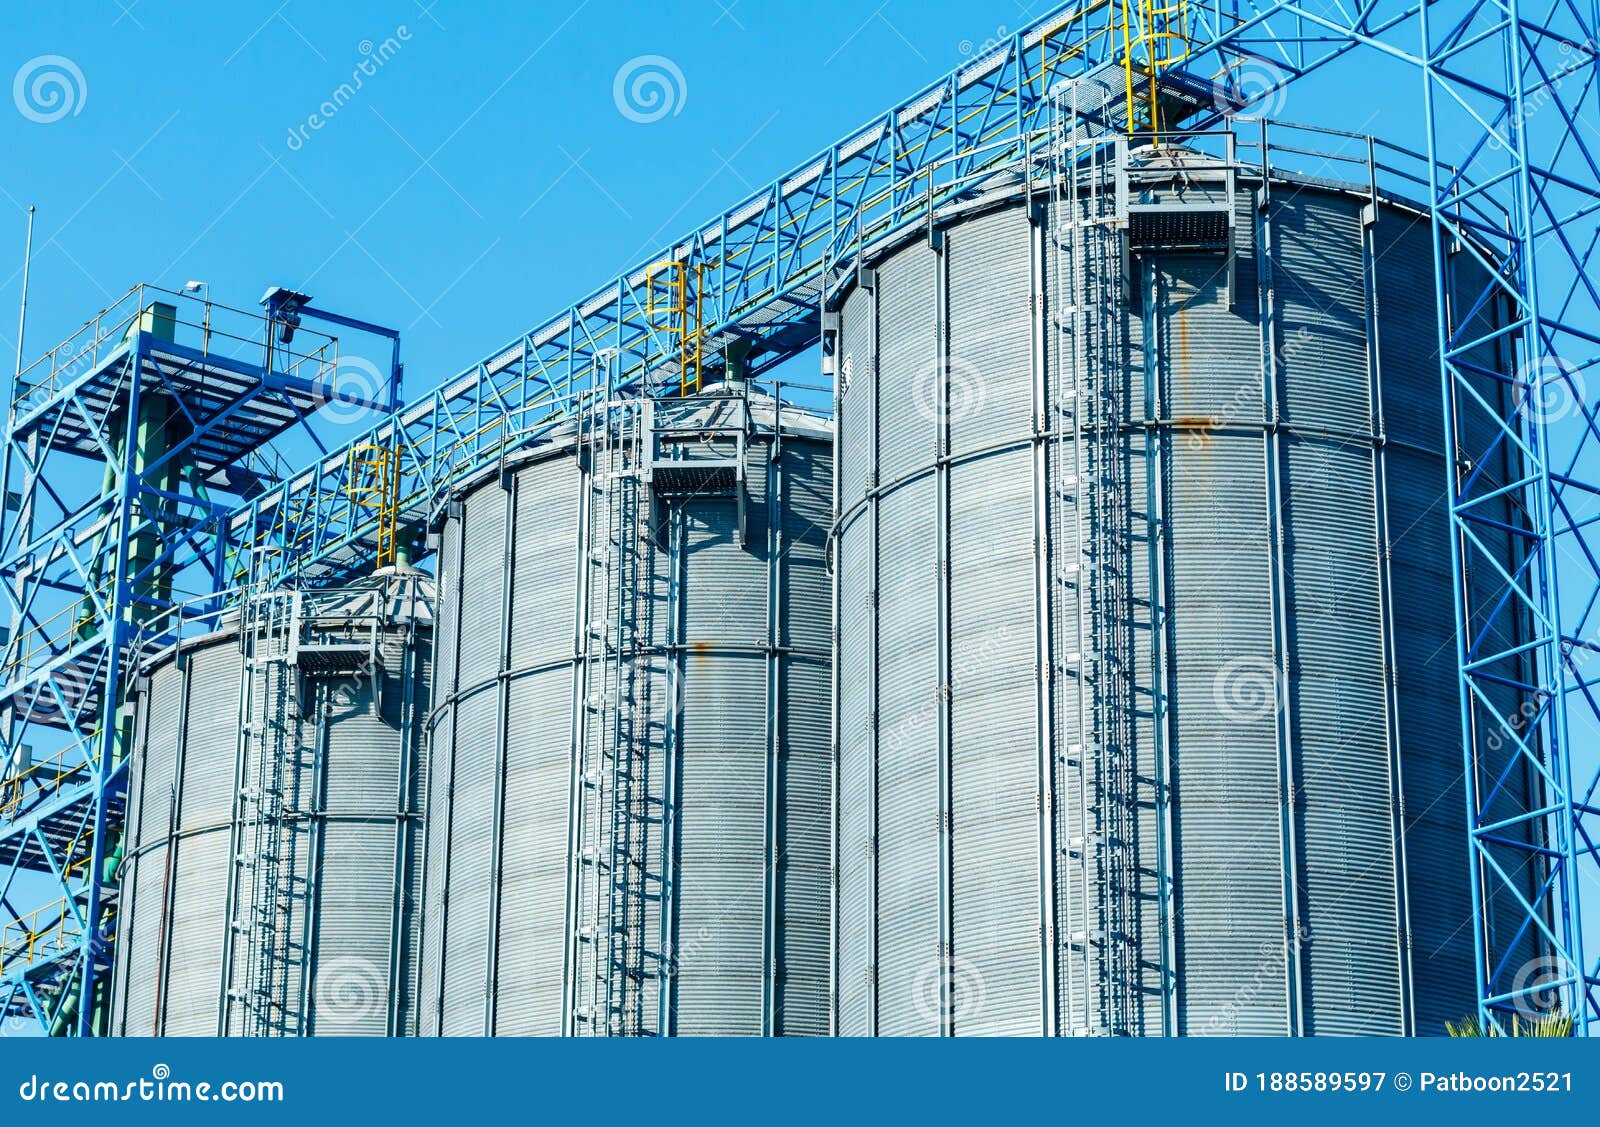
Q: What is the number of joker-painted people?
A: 0